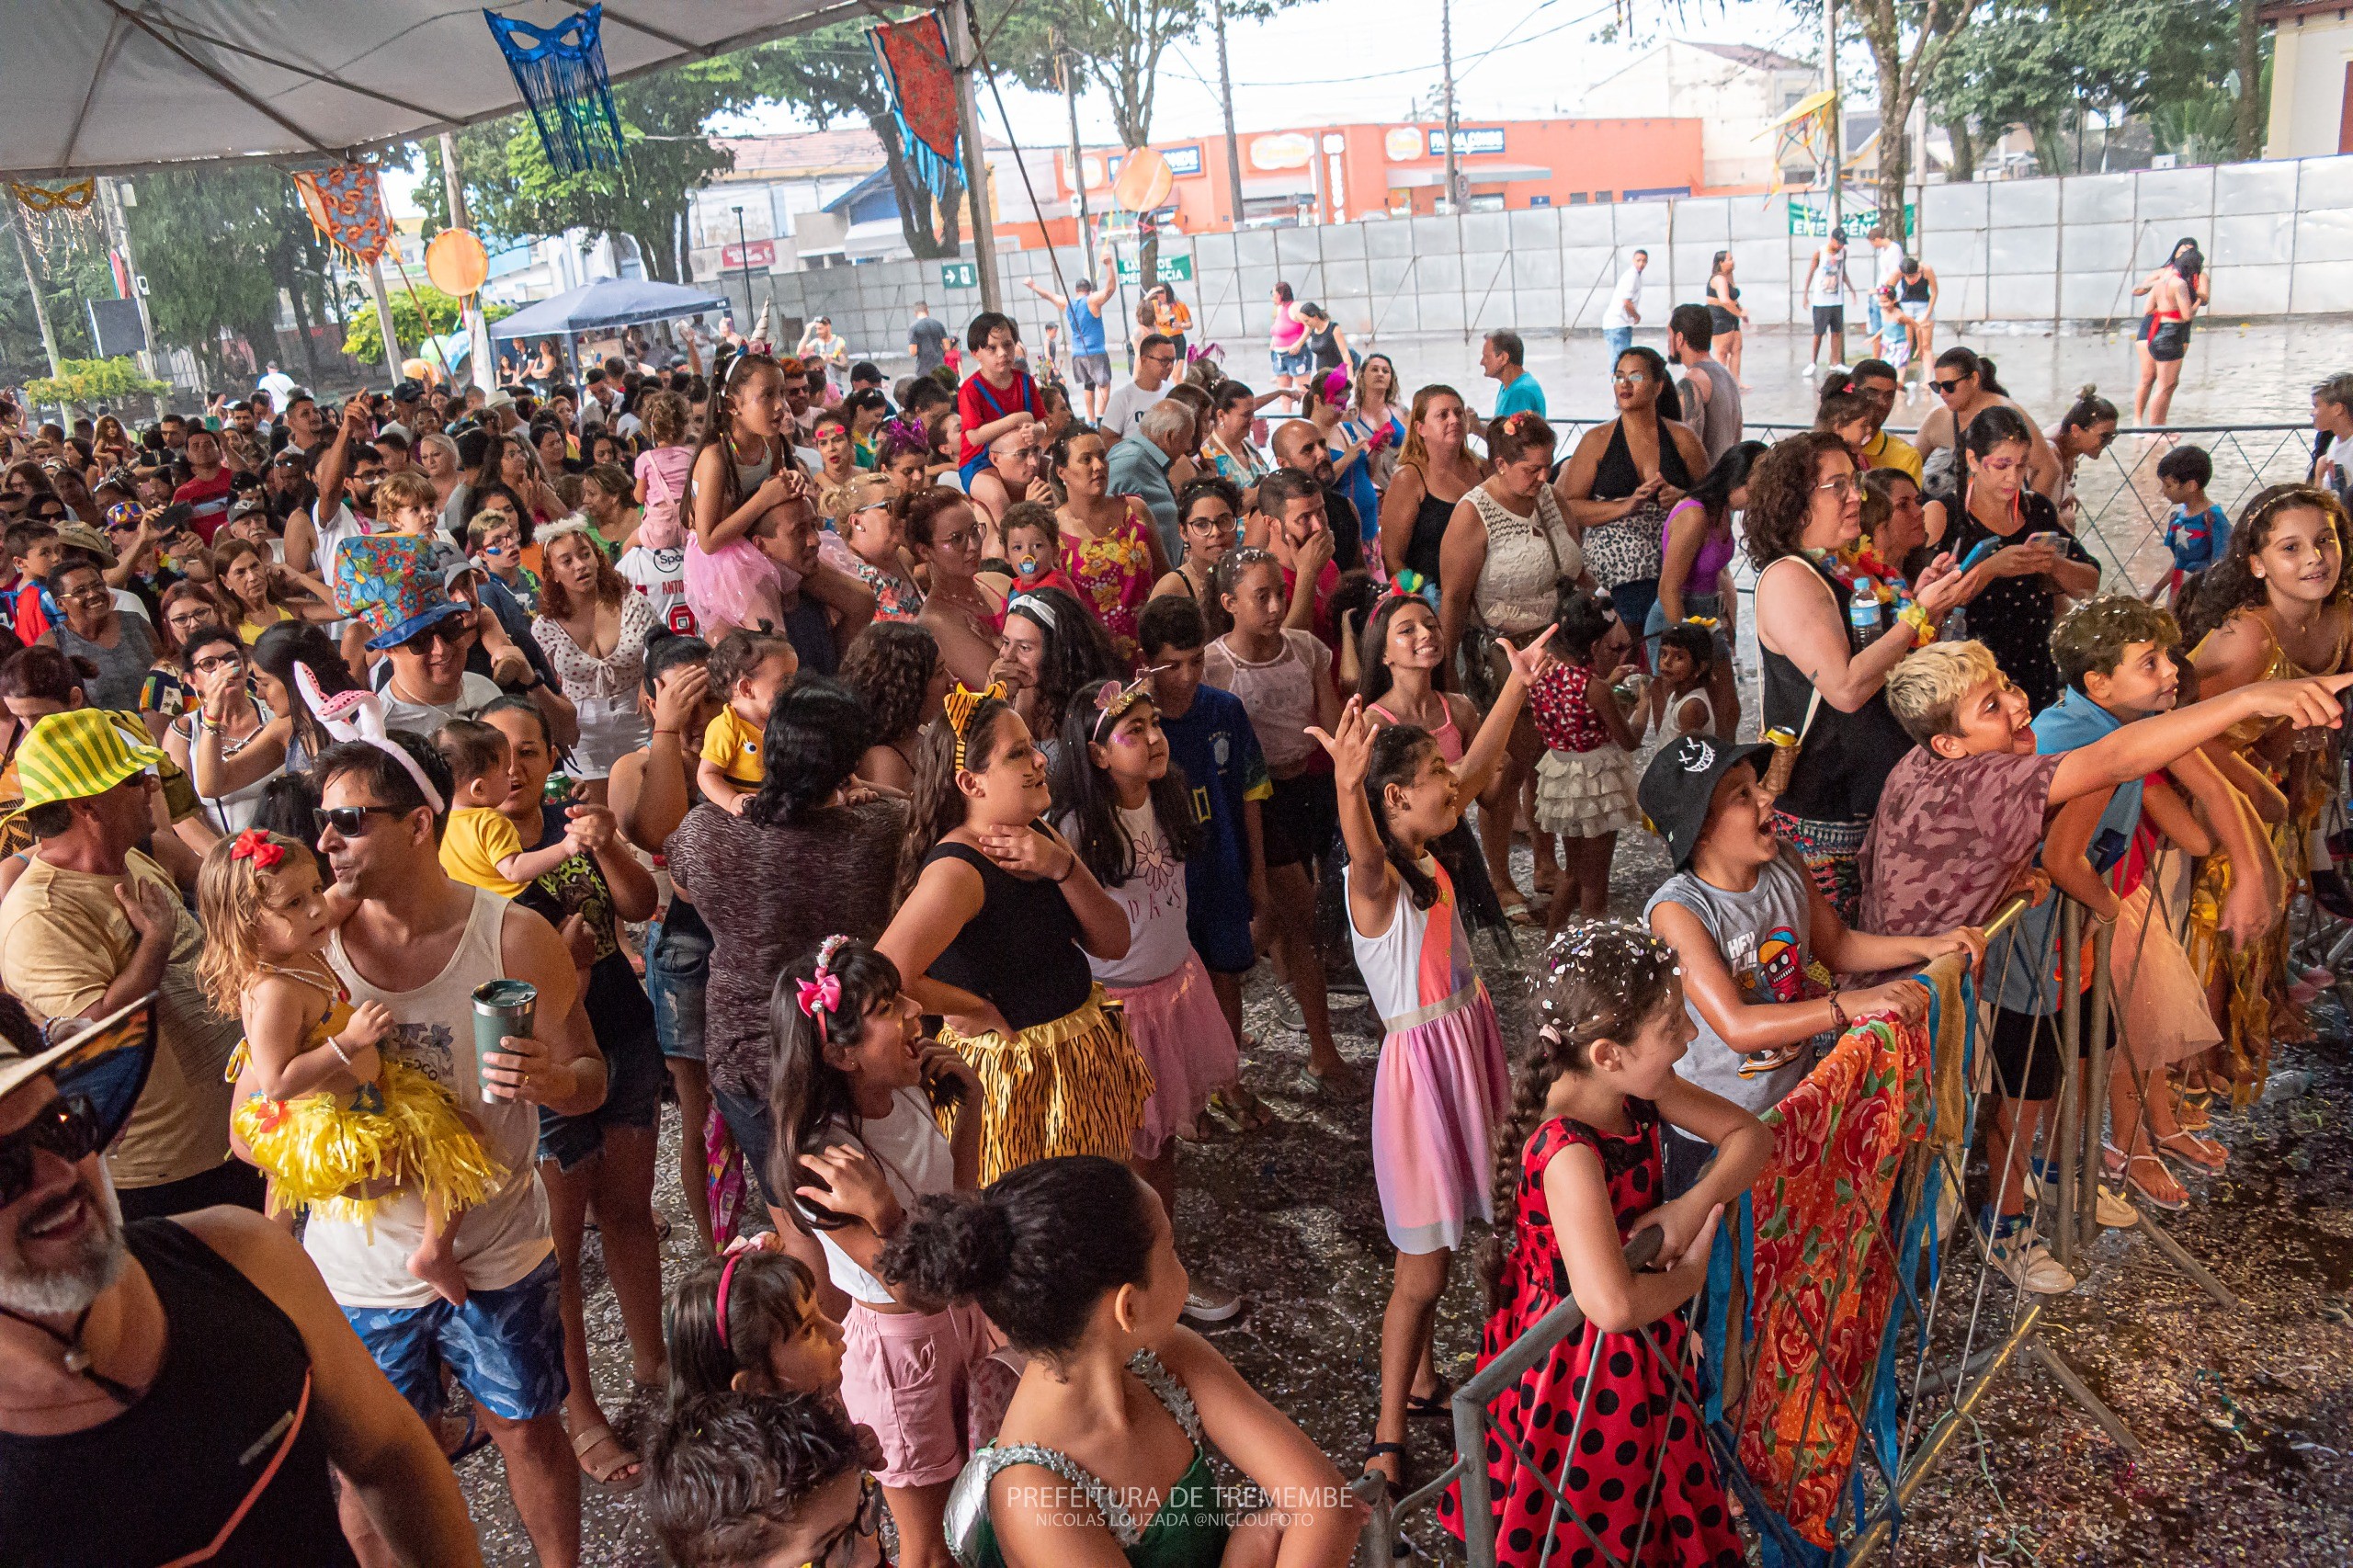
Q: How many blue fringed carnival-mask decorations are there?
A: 1